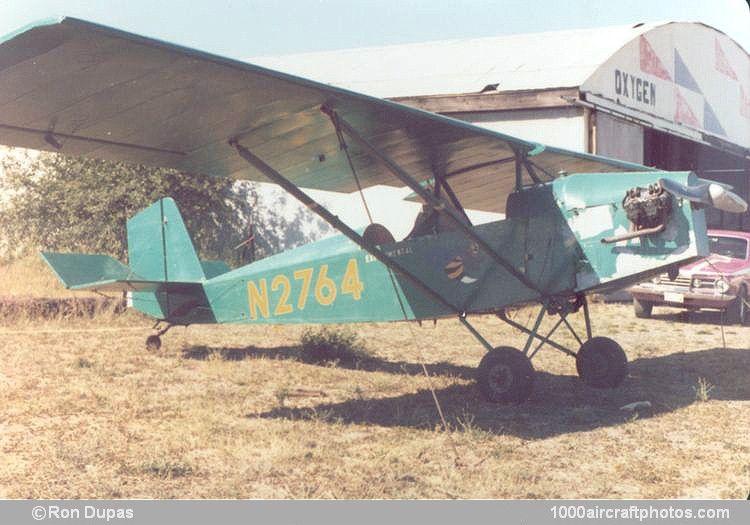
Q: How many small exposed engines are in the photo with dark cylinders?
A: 1